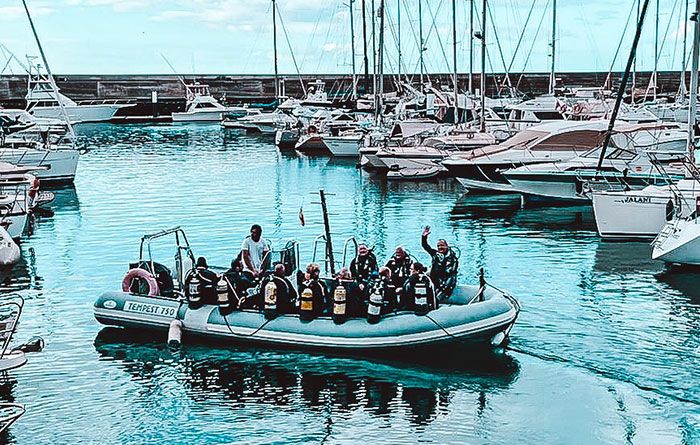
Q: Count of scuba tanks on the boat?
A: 7